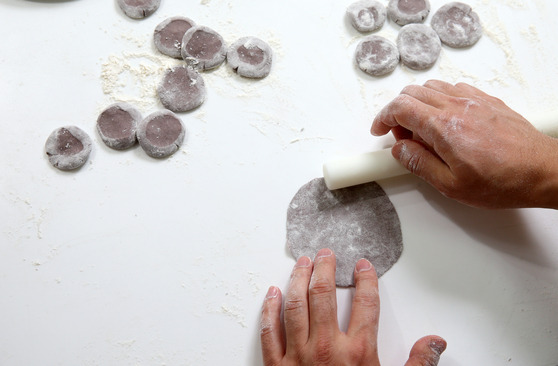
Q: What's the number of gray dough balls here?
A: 13